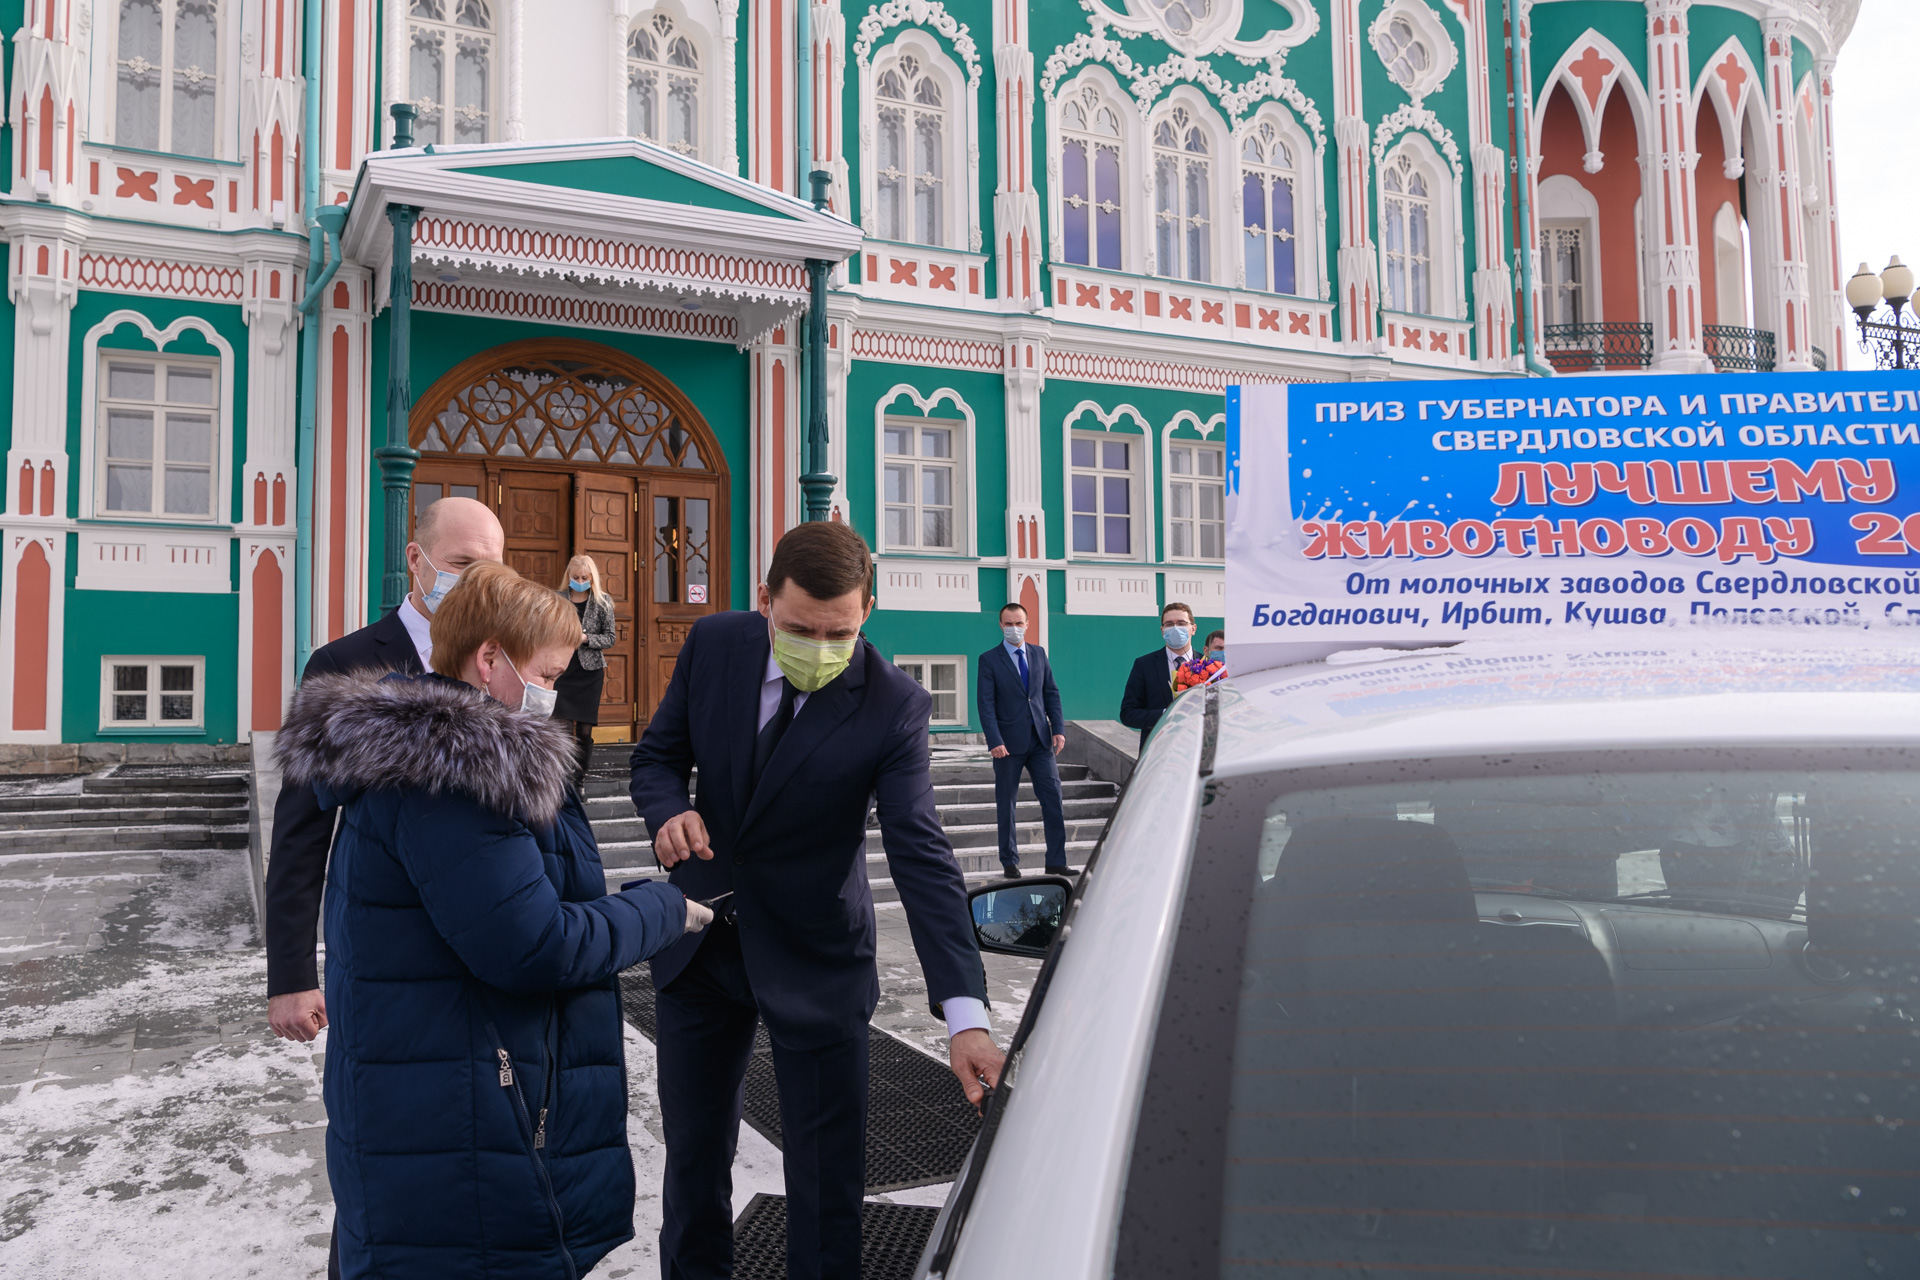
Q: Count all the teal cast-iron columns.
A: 2